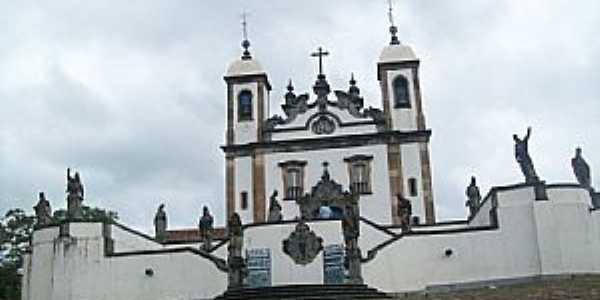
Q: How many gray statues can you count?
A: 11